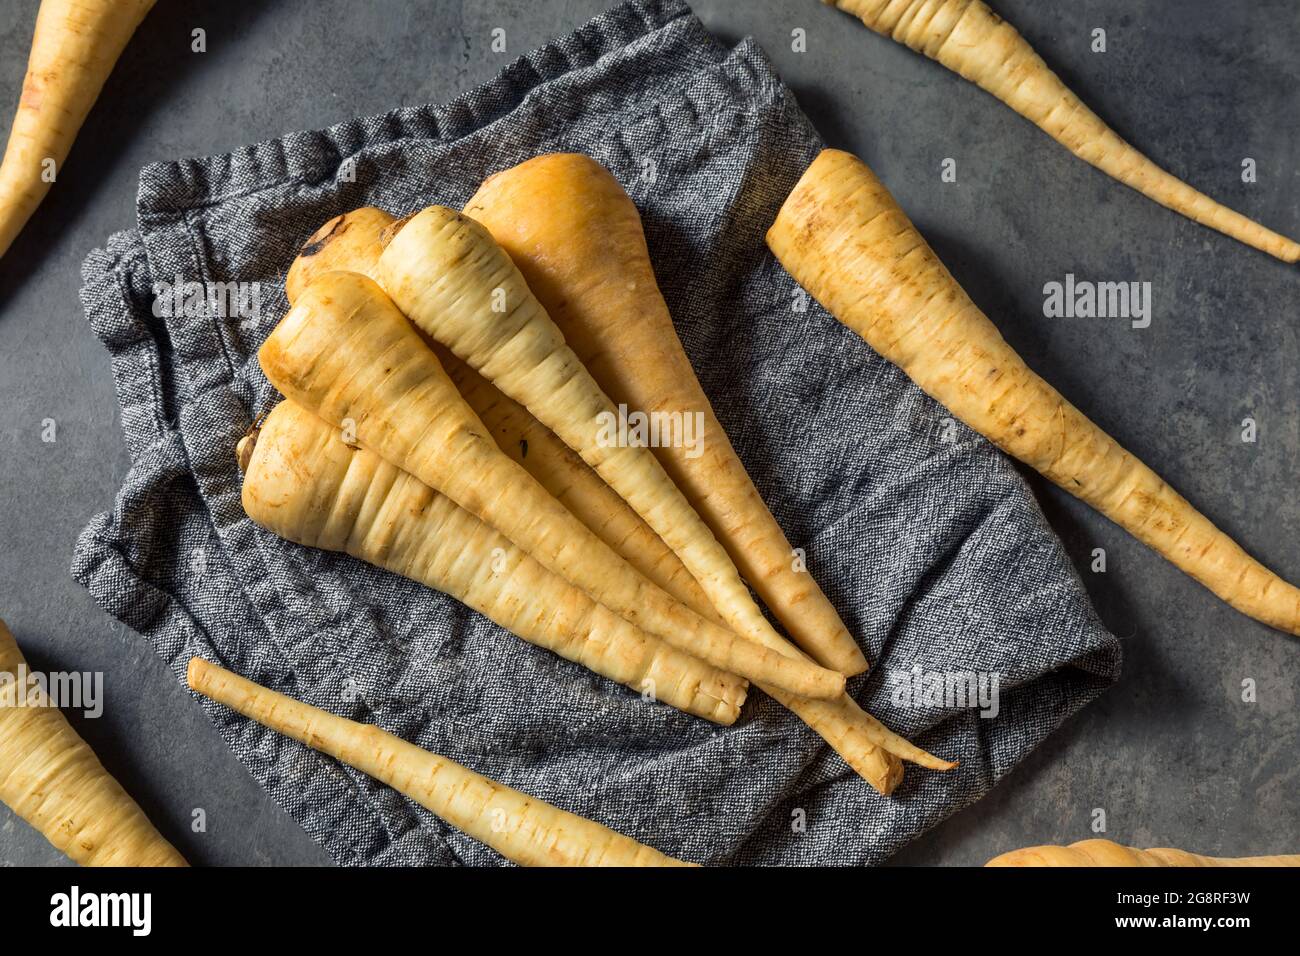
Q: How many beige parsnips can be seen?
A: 11